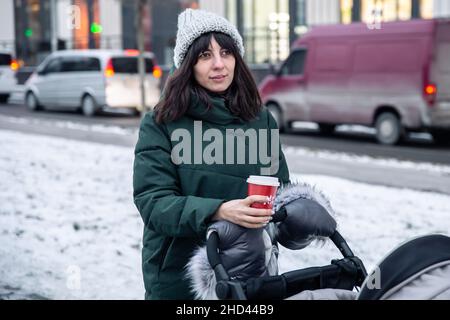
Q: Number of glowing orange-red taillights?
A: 4